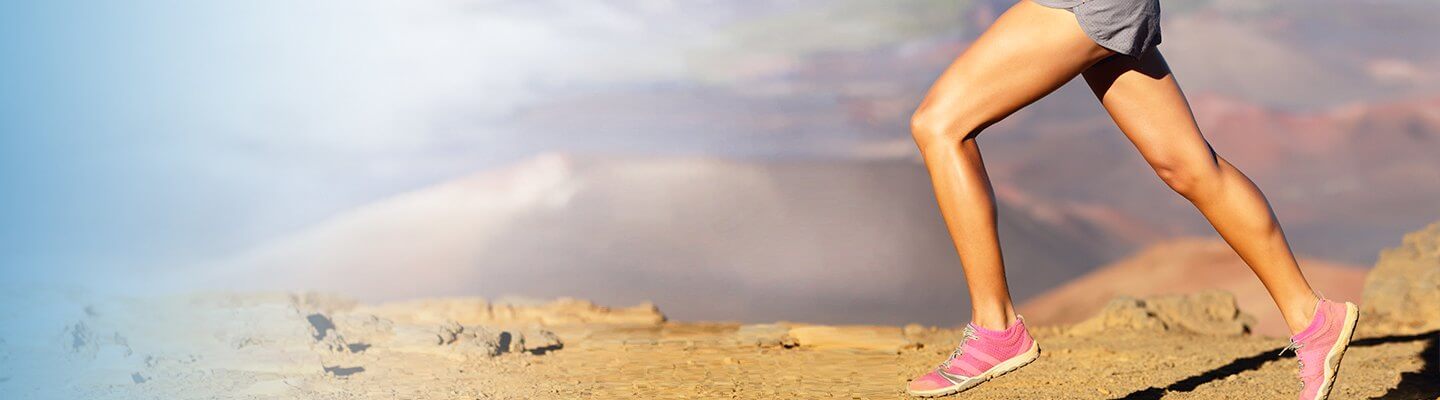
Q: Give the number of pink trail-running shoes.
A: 2